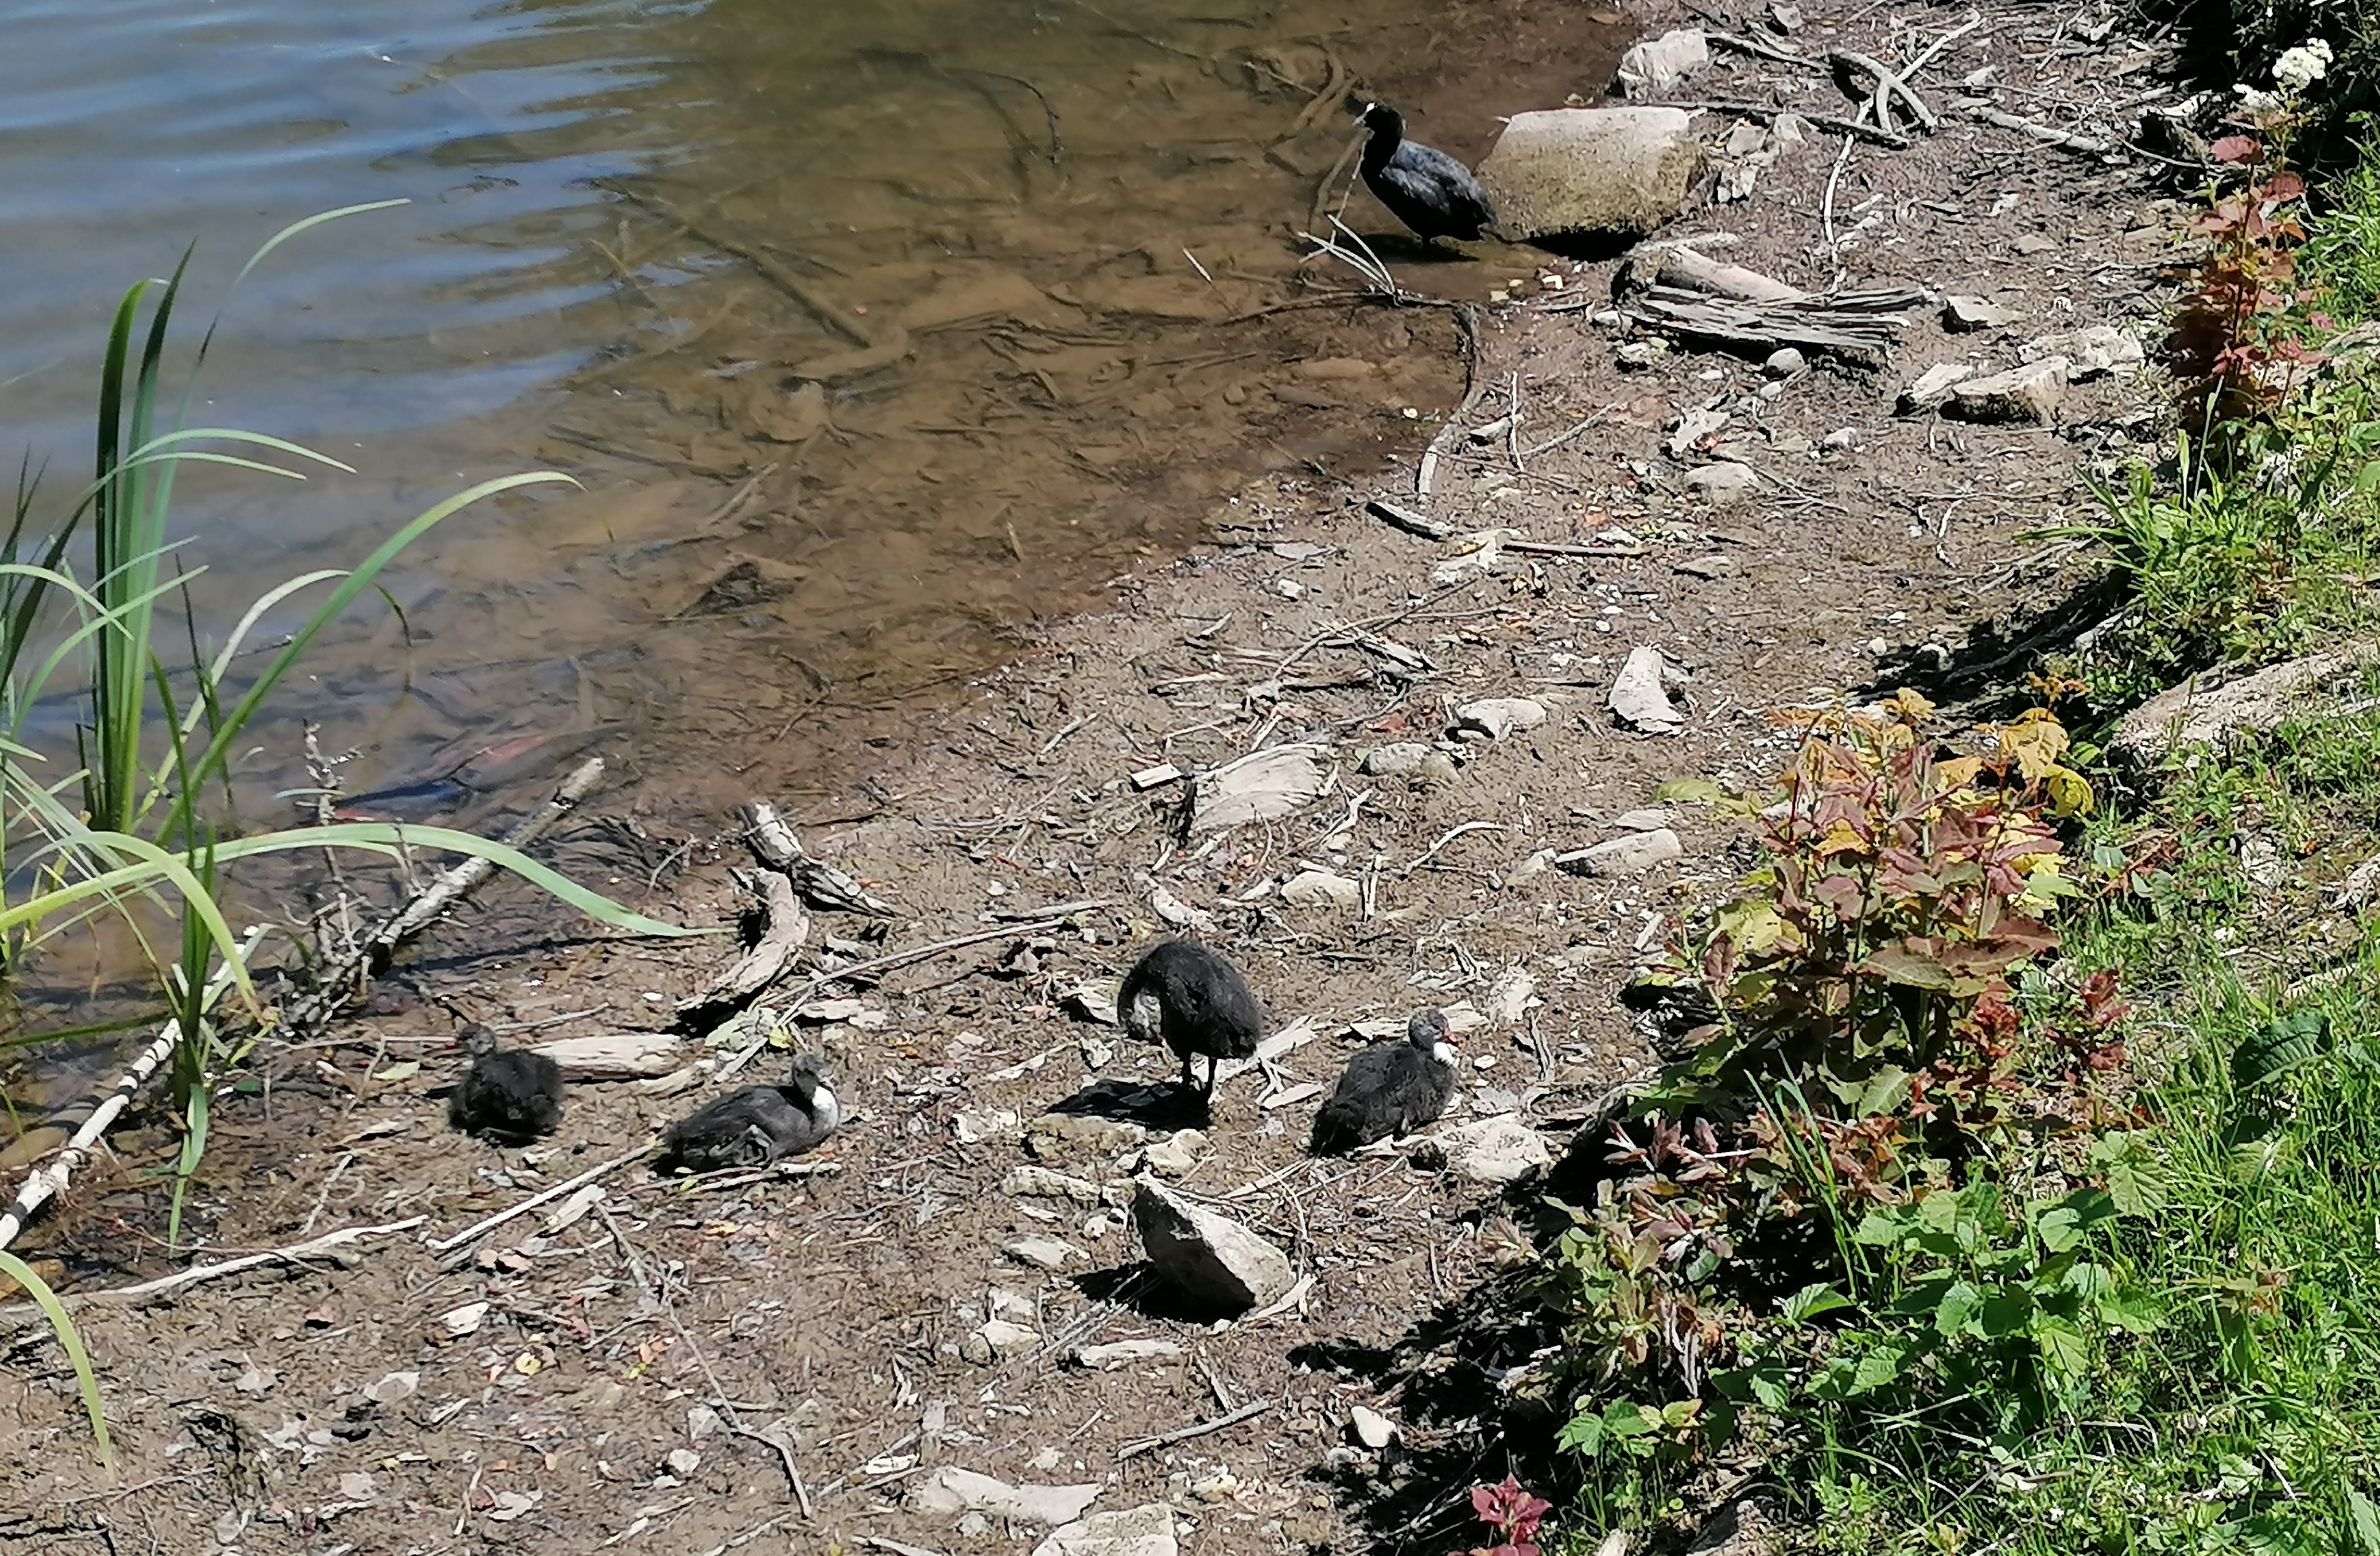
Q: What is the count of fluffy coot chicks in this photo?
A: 4